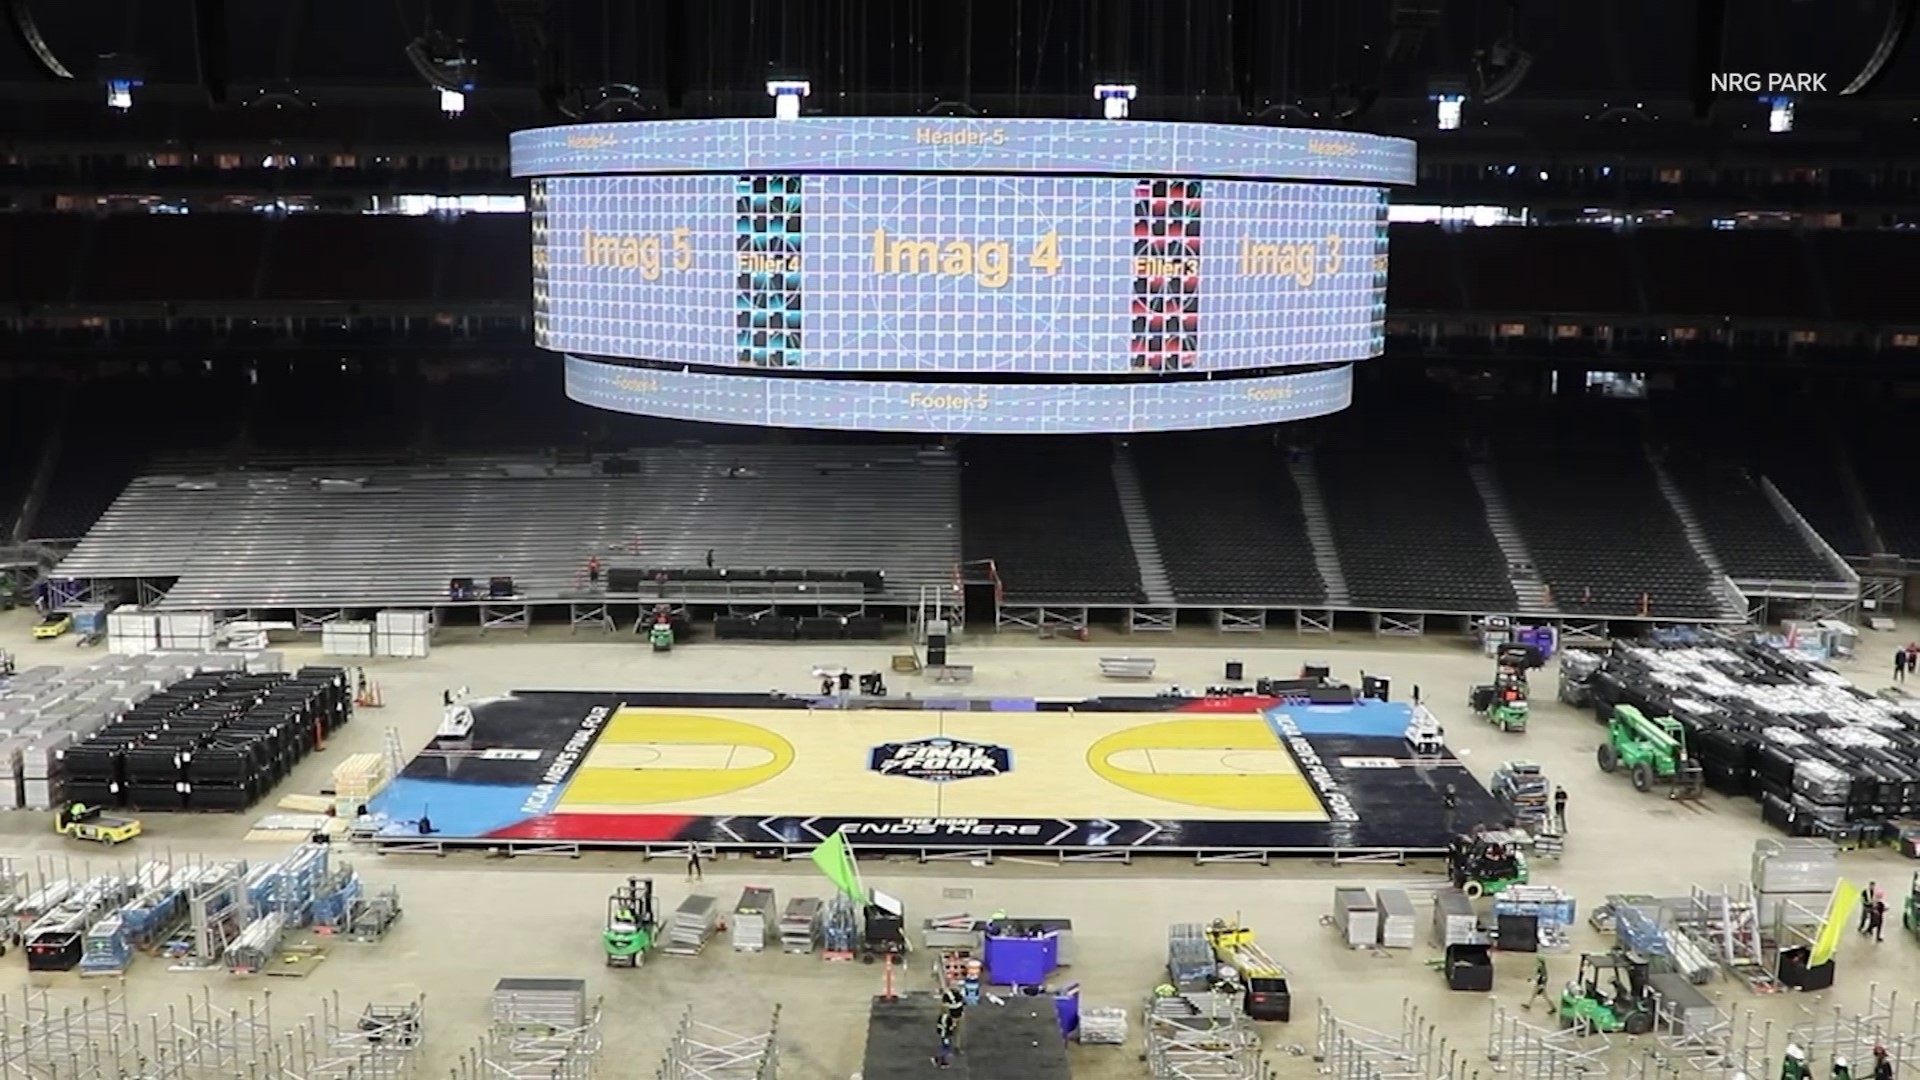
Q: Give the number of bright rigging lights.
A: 6